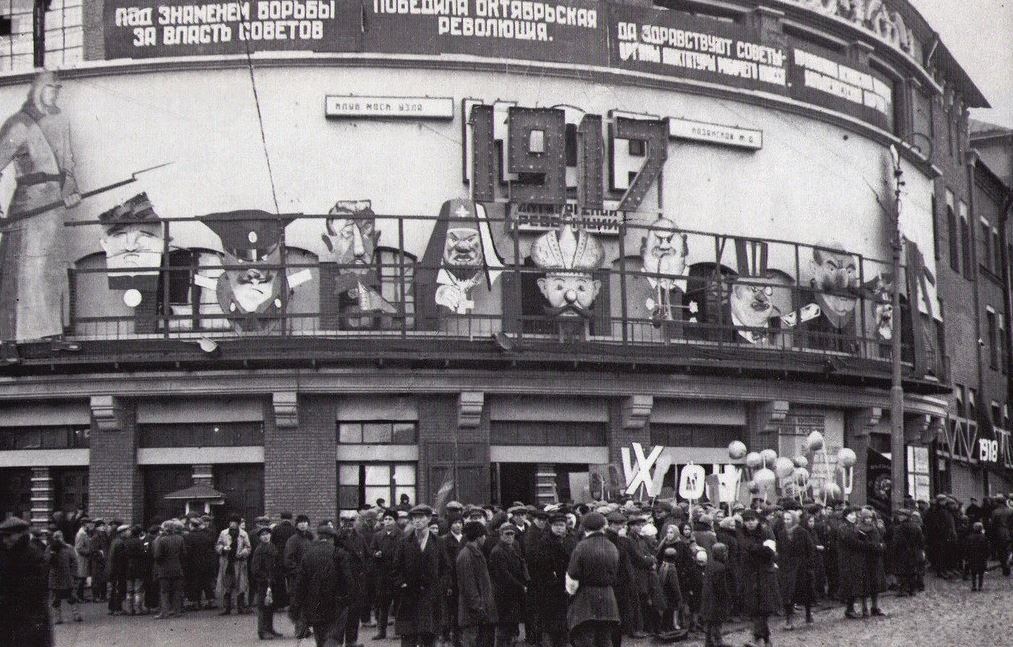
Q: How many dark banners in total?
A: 4